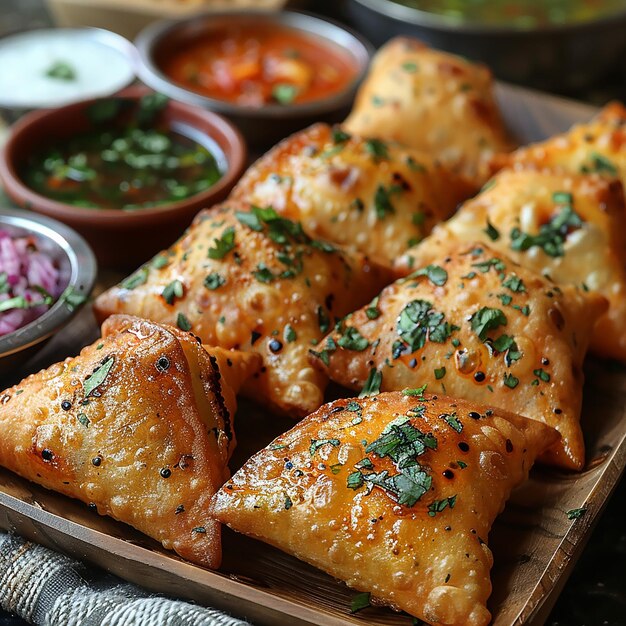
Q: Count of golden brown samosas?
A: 8